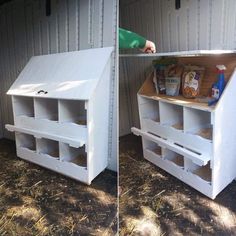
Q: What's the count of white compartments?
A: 12